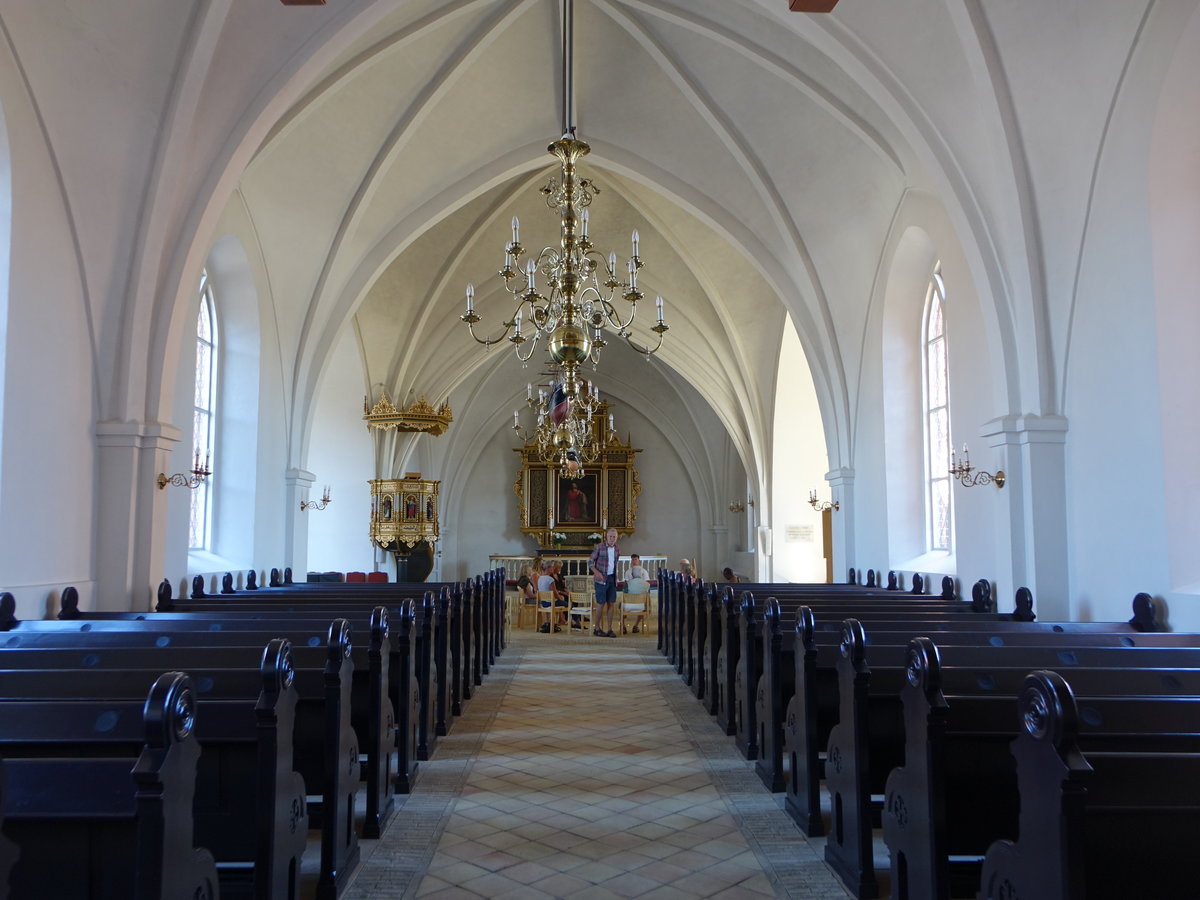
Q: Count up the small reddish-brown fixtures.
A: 2